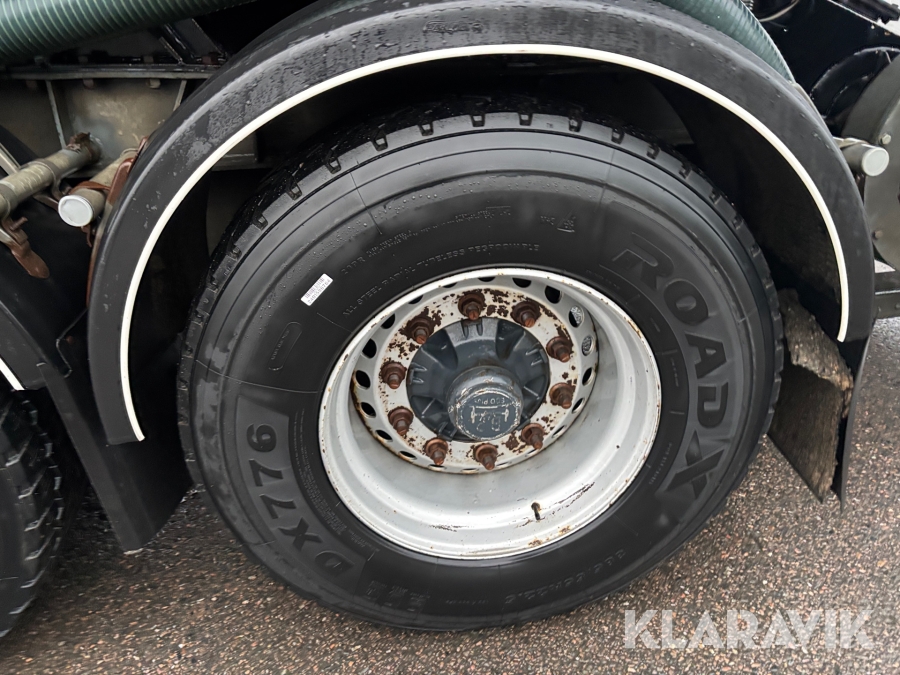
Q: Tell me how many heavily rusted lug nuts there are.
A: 10